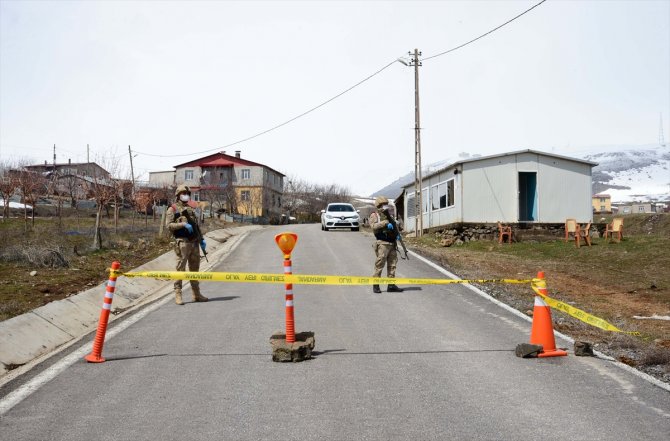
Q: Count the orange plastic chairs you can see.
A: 4